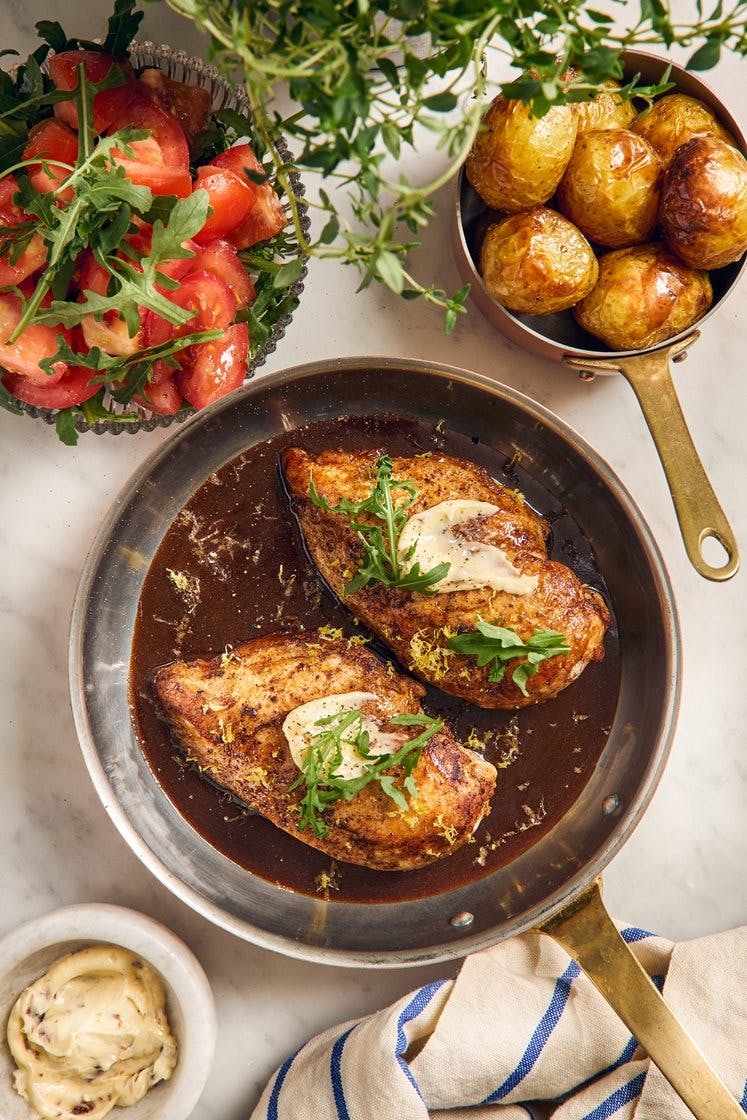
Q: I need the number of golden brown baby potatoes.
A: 7